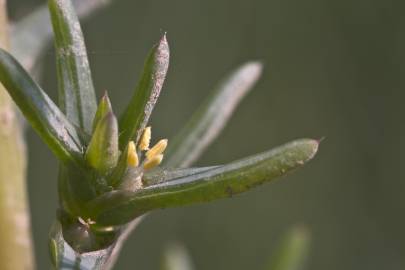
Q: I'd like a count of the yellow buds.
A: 4